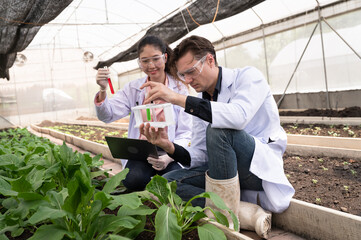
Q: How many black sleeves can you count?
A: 2